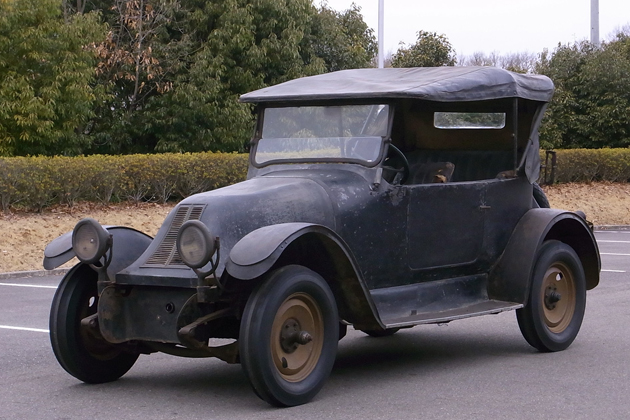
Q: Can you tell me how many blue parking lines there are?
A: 0